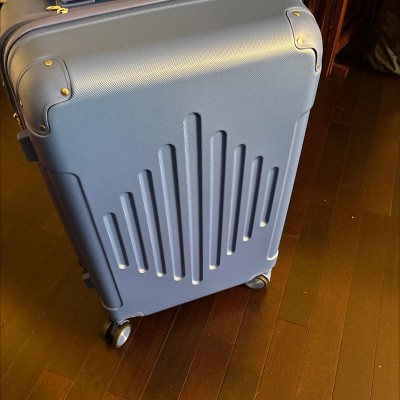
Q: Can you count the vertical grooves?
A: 9